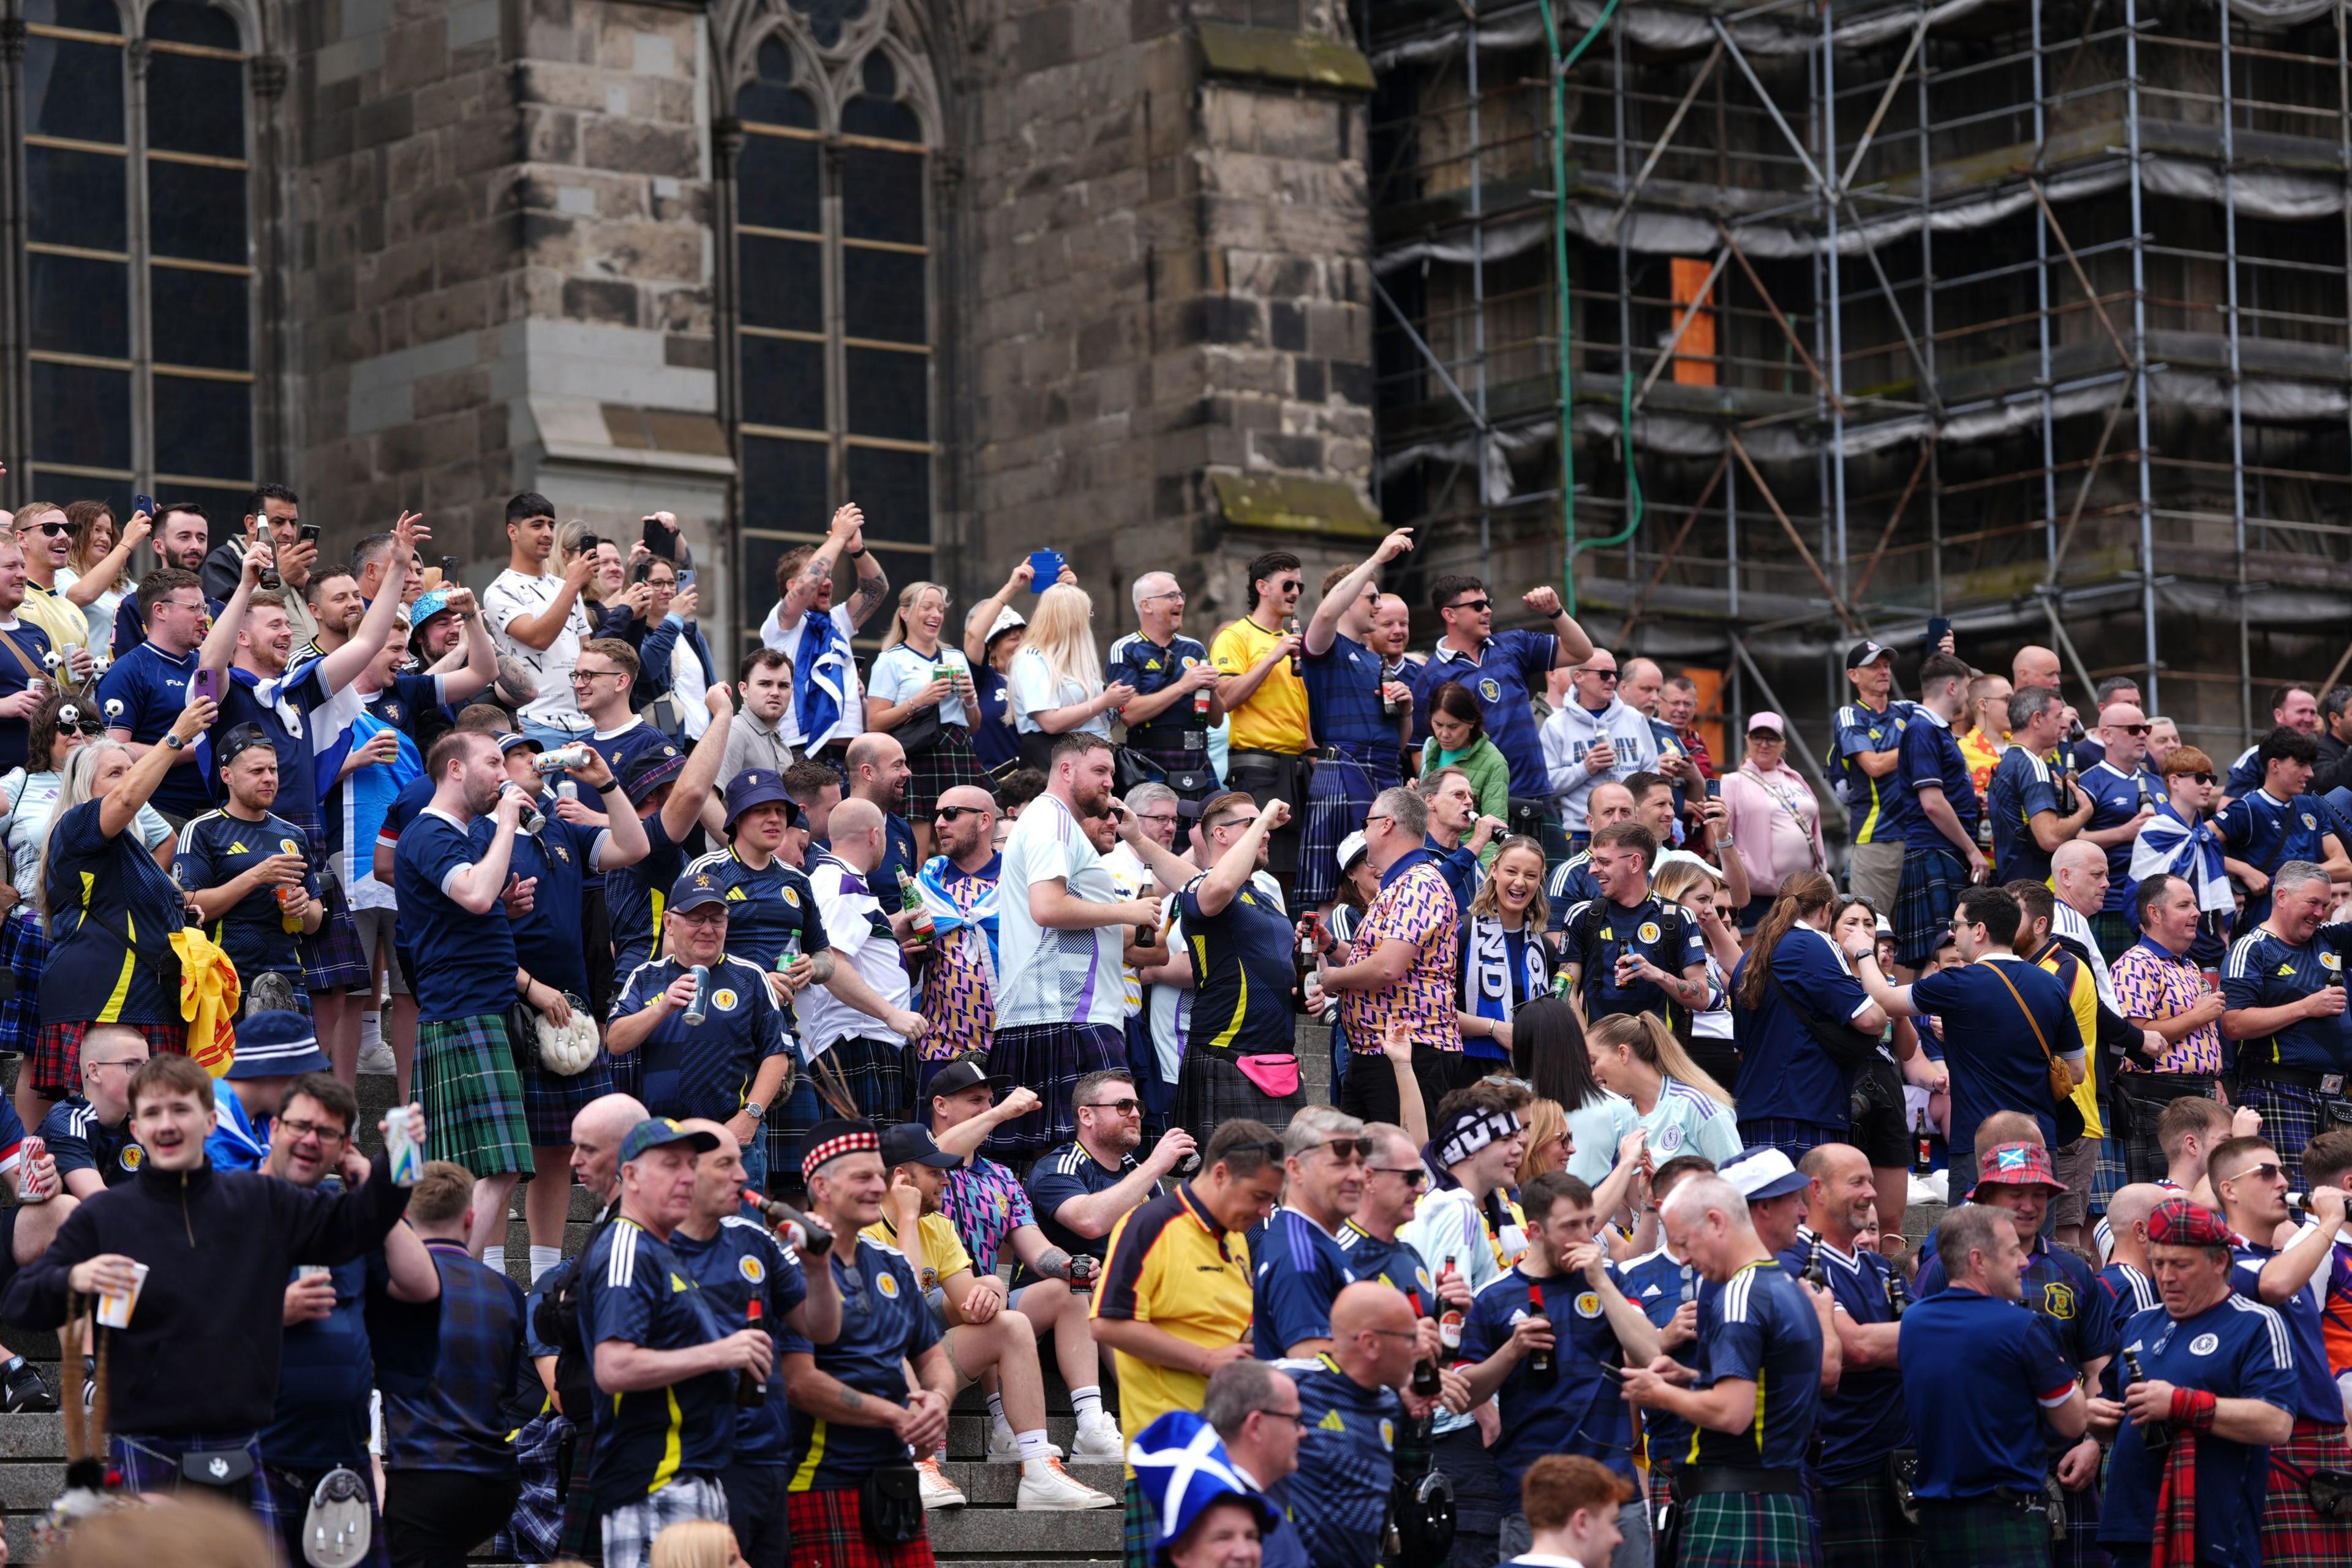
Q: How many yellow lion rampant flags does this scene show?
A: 2